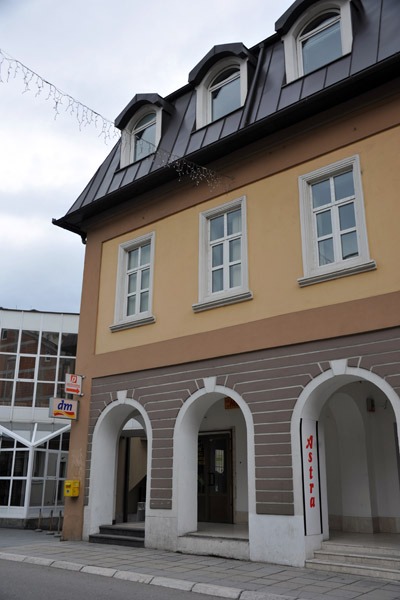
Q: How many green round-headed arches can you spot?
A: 0